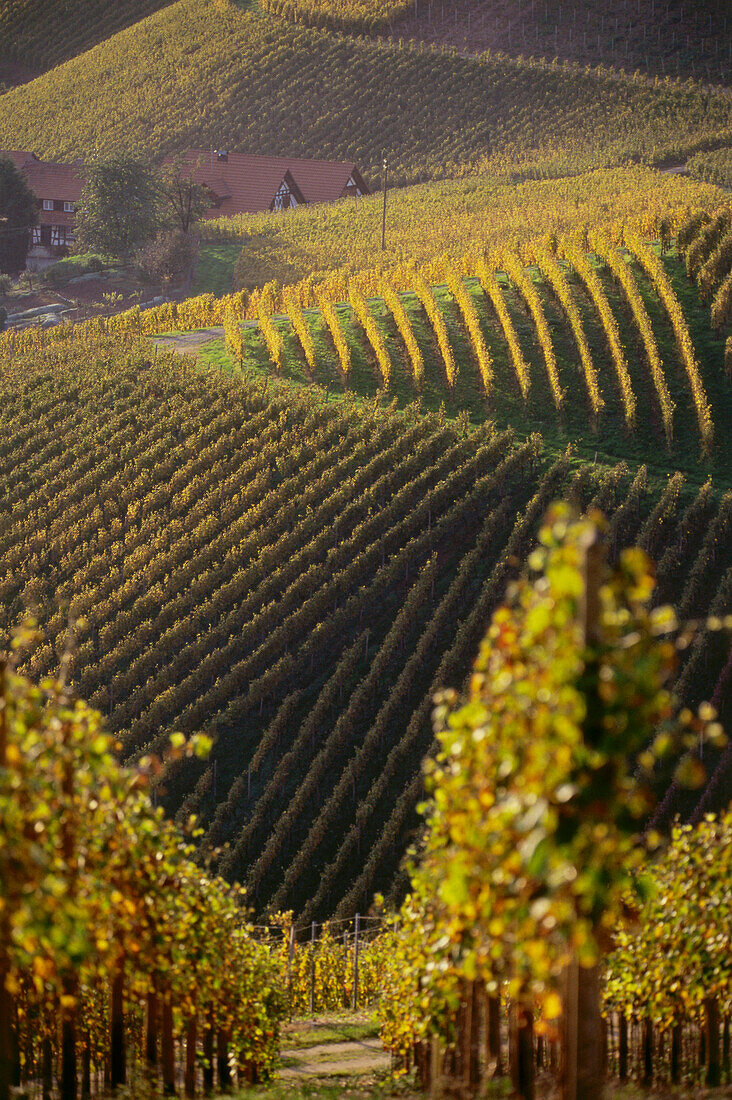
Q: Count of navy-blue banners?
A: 0